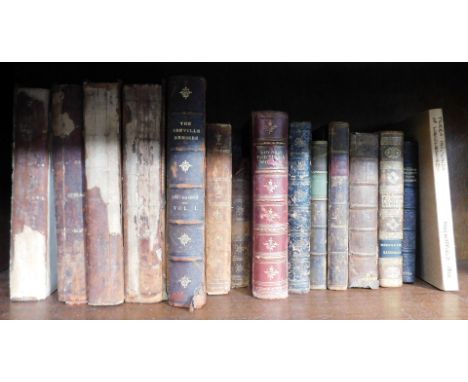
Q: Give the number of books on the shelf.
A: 15